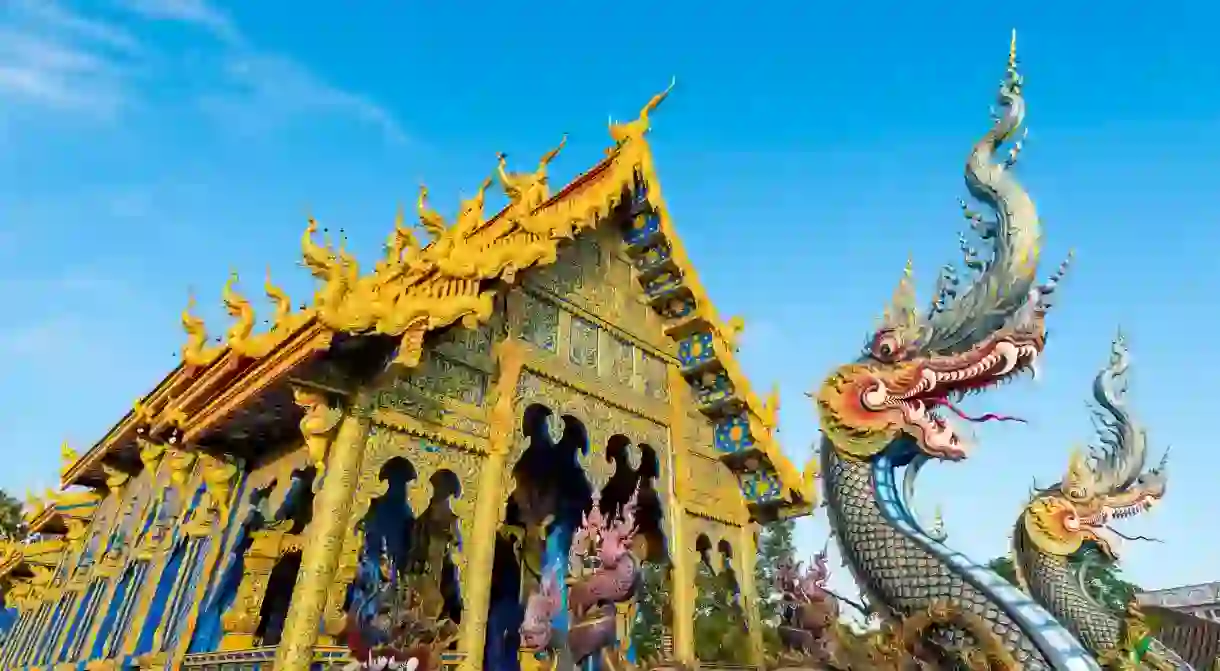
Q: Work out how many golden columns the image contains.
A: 4